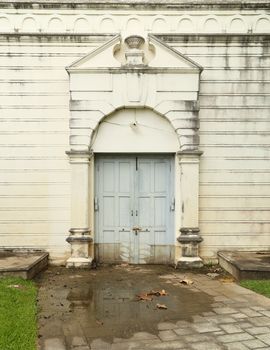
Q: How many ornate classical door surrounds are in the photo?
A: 1